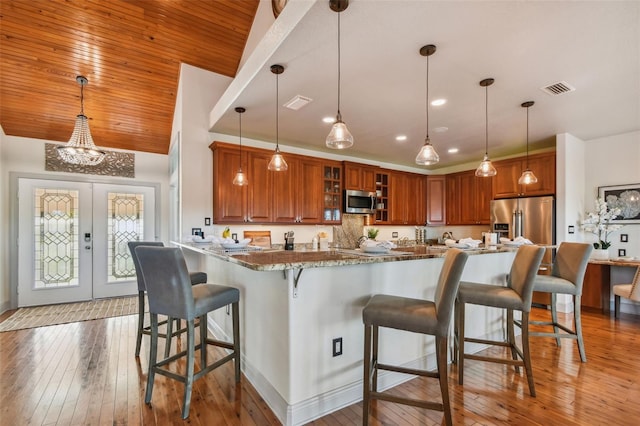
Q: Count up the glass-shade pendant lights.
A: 6